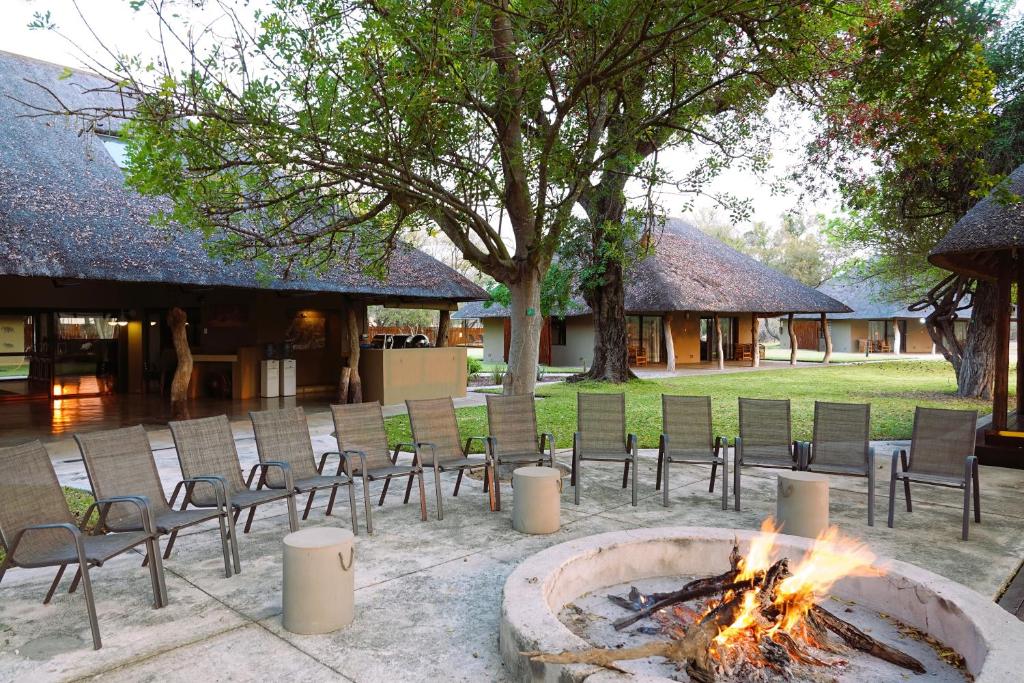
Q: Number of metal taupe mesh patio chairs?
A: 12